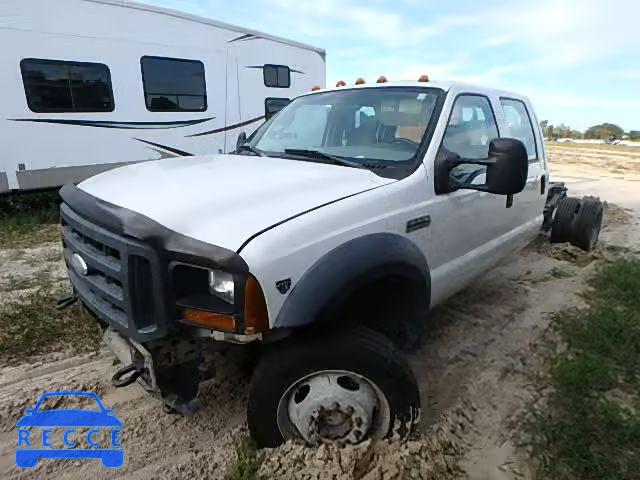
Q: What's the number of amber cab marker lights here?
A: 5